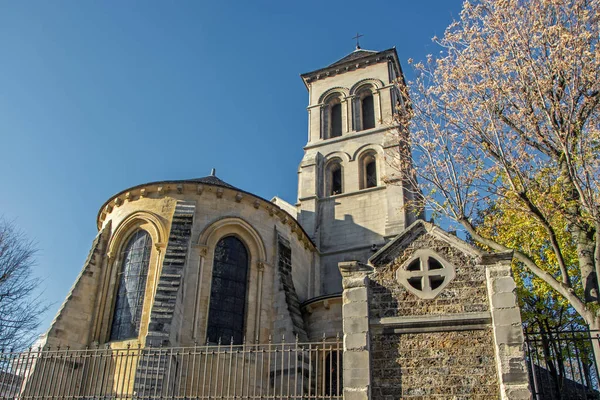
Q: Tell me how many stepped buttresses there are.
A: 3